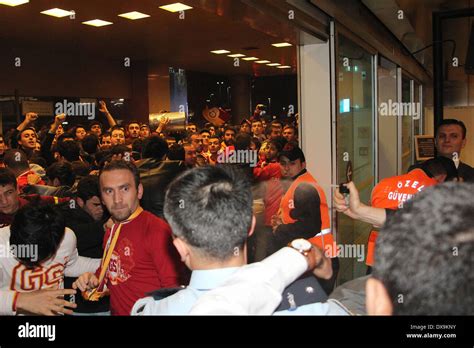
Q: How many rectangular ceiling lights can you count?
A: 12